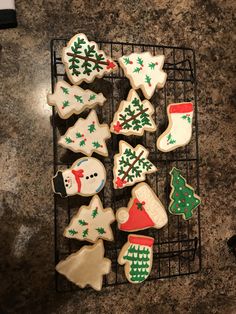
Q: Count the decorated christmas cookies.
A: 12